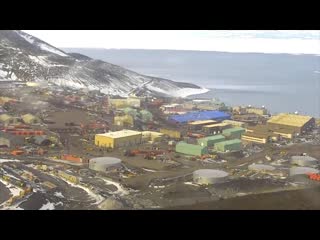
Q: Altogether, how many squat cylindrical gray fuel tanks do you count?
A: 5